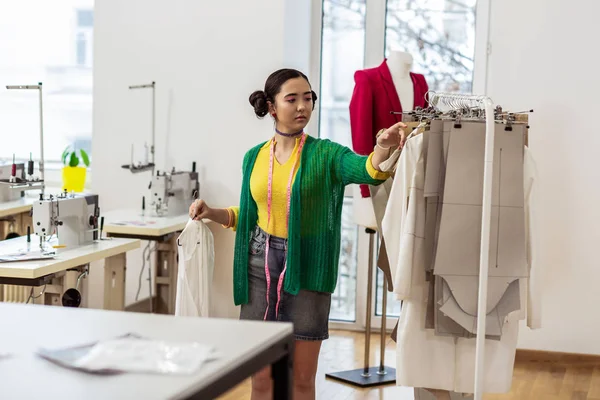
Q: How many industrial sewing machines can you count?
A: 3